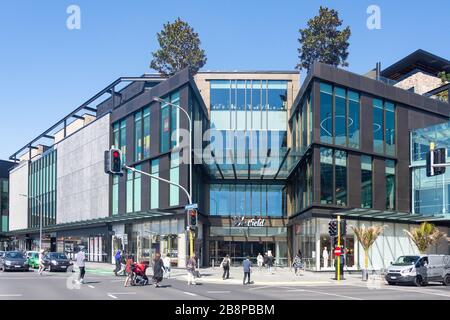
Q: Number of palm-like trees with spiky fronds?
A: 2